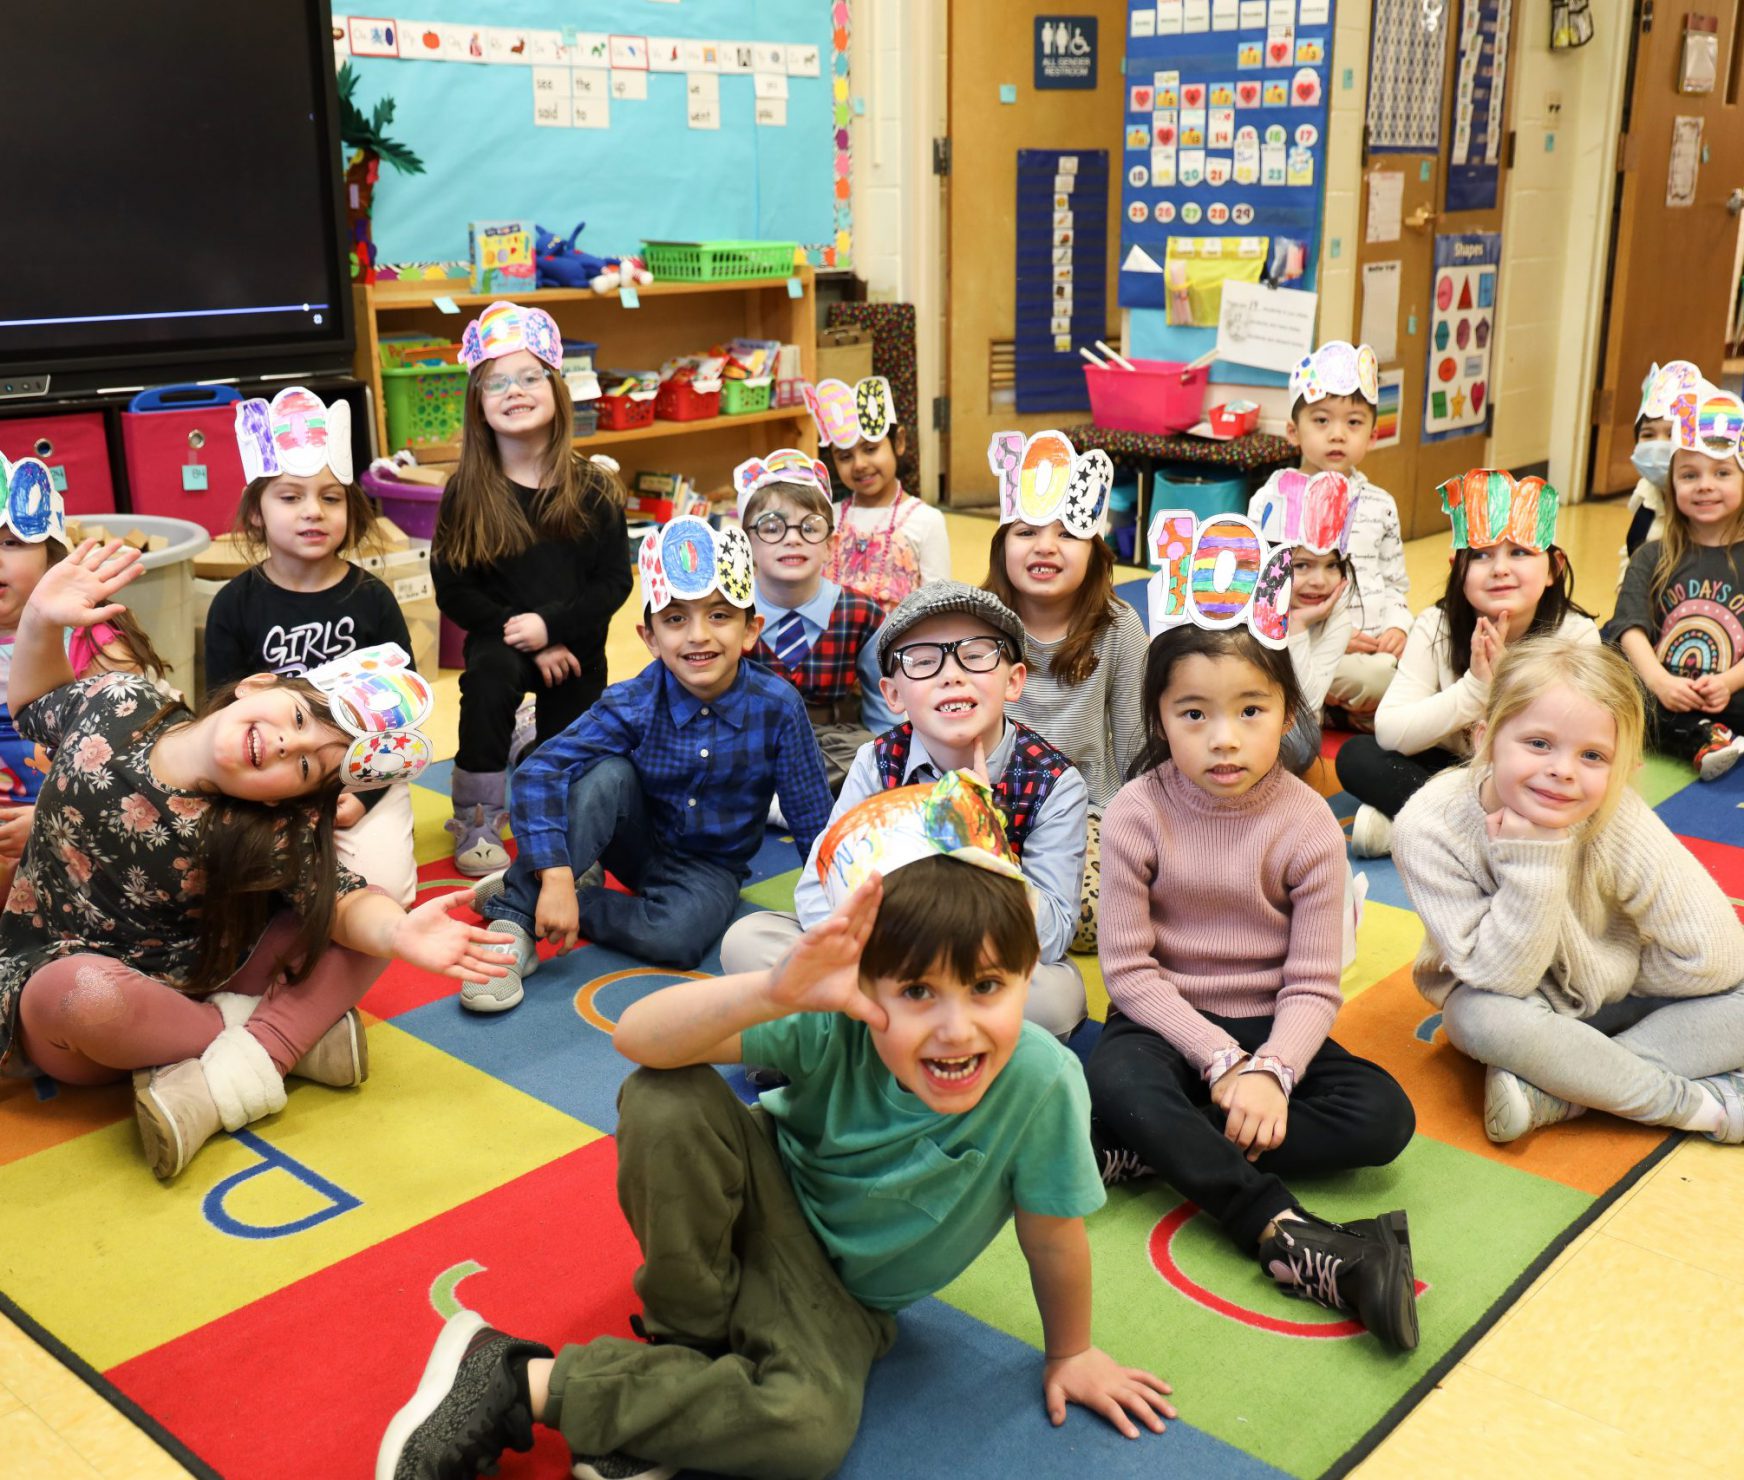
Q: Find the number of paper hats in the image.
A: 15